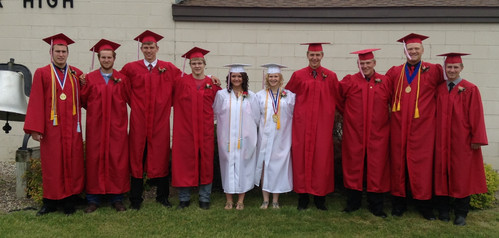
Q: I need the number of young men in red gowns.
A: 8